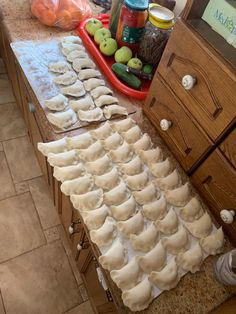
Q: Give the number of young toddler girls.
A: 0